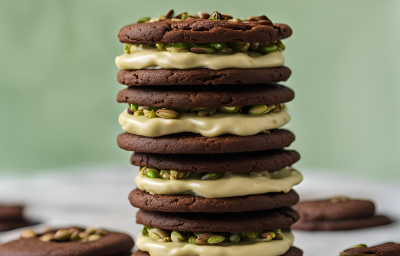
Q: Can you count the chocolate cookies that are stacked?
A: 8